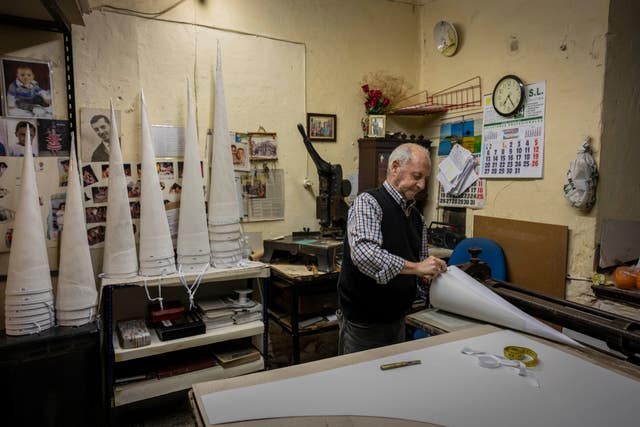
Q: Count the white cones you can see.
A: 7